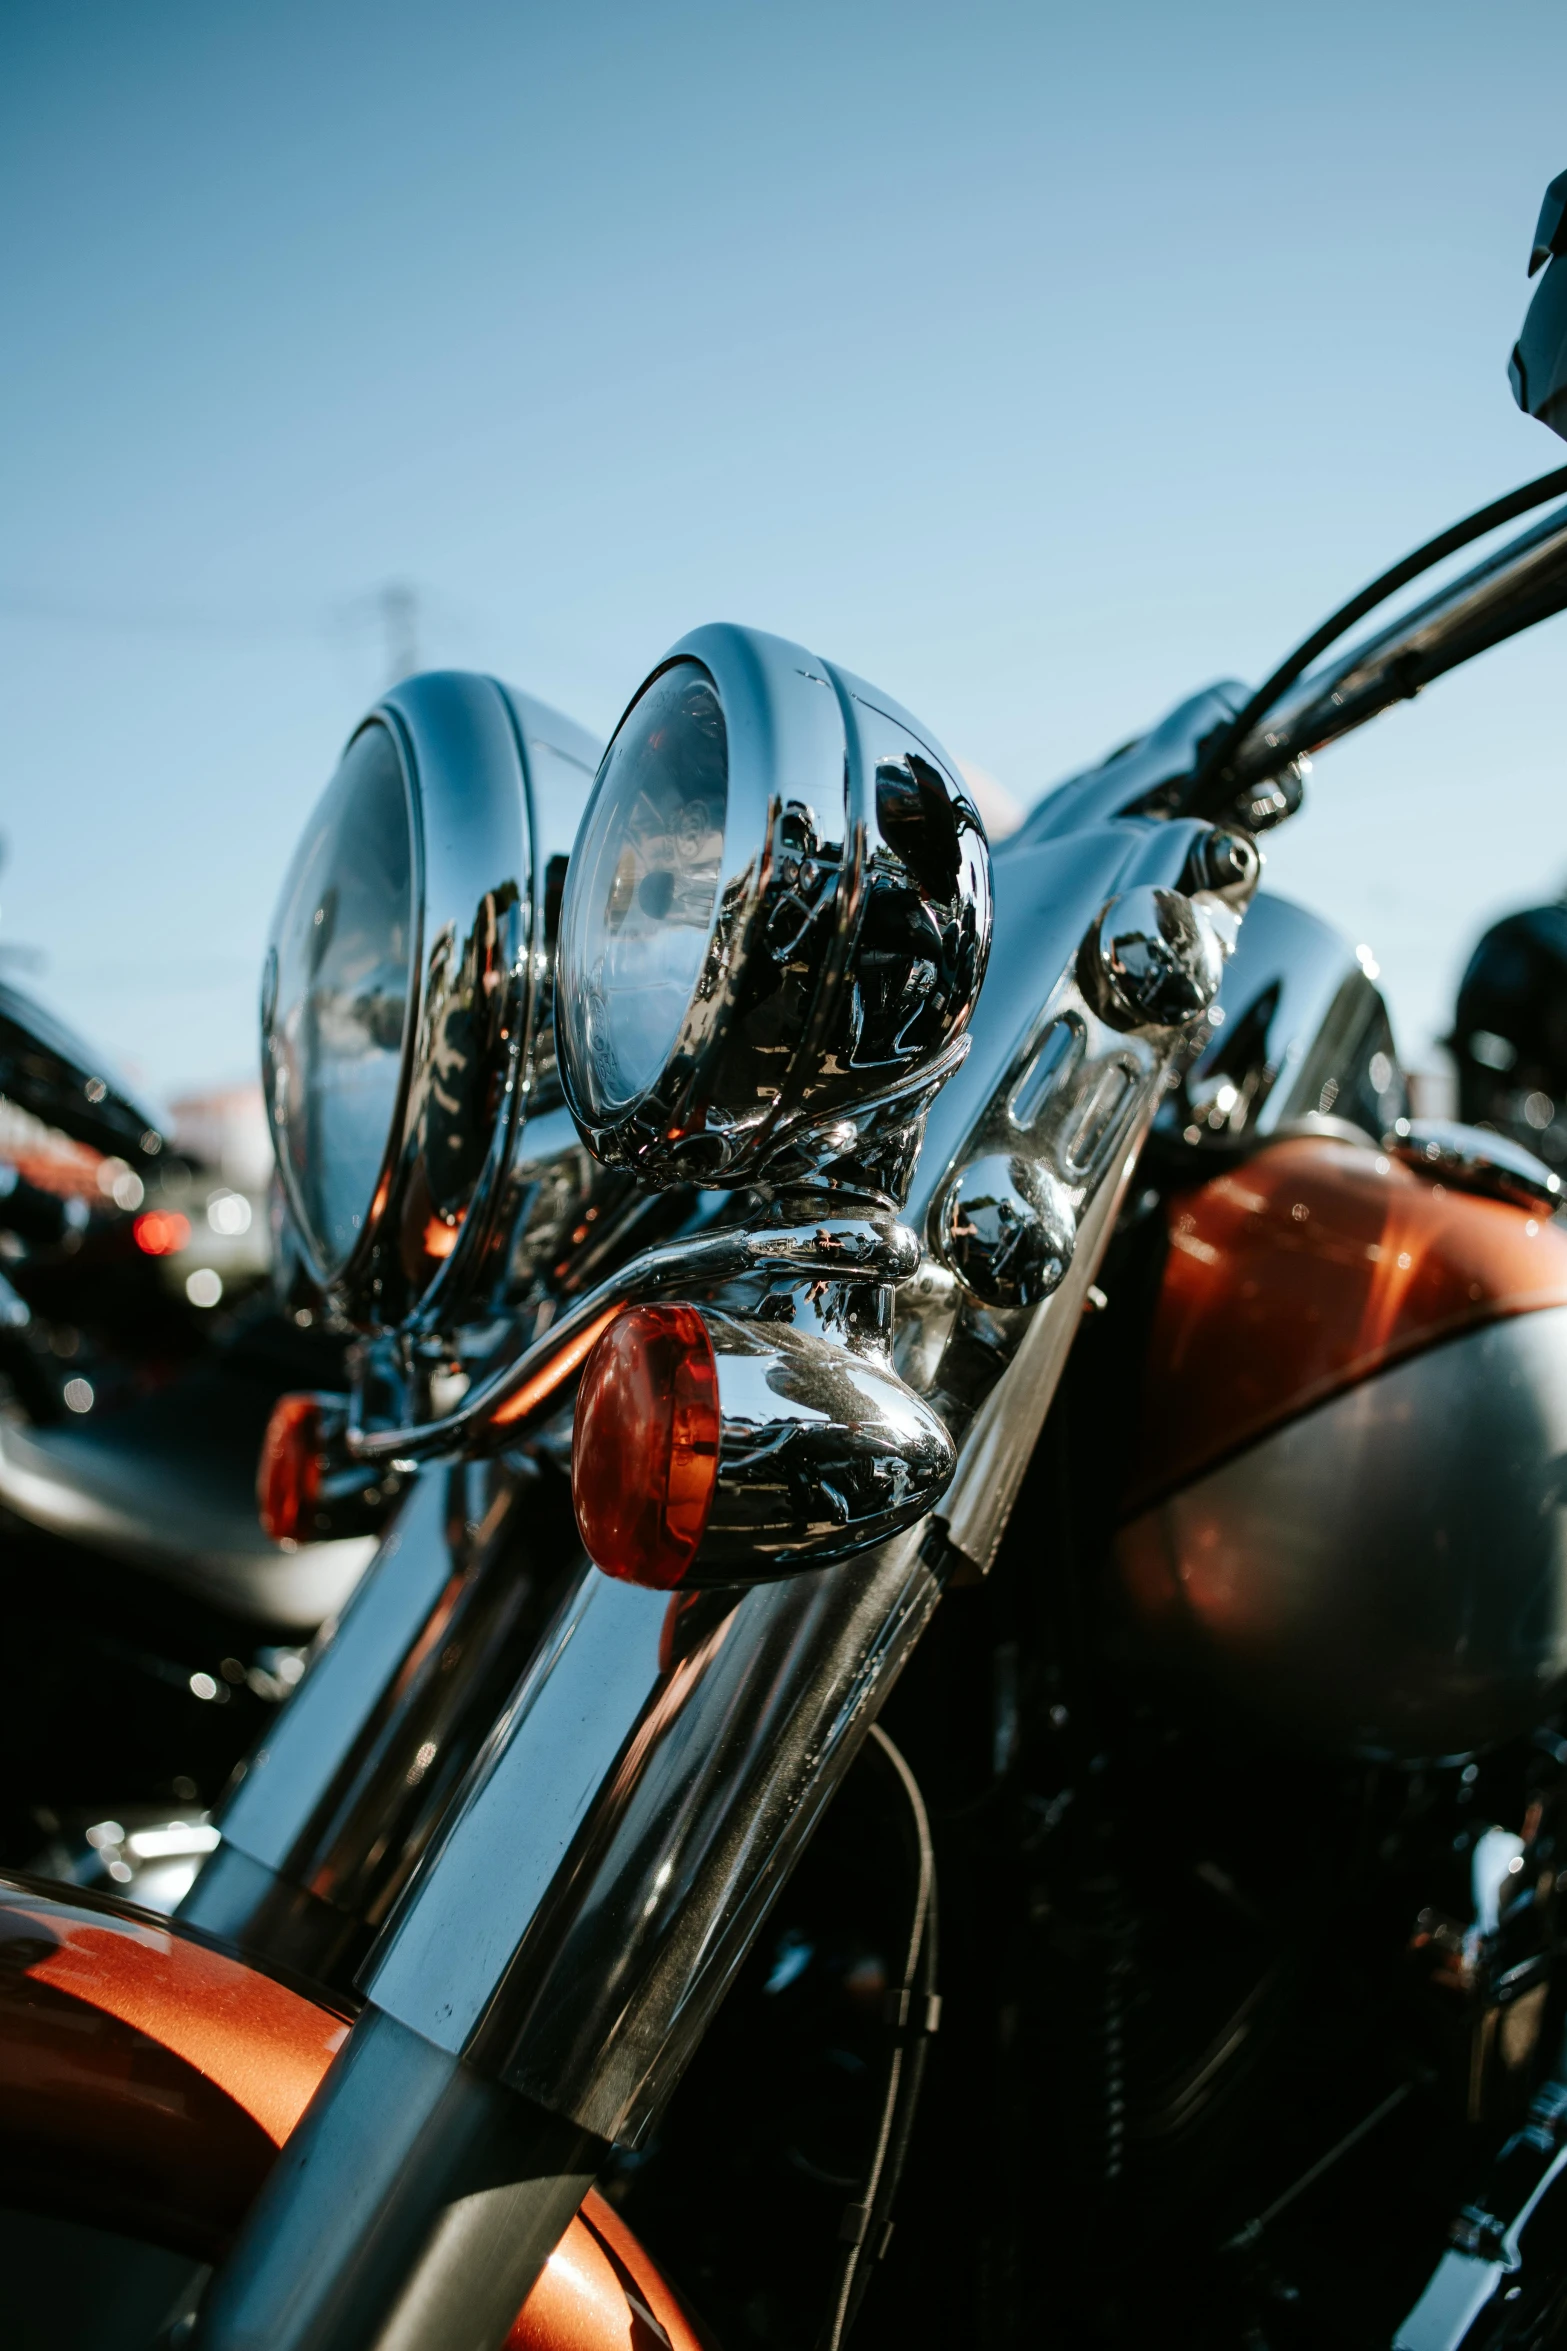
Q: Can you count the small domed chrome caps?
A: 2